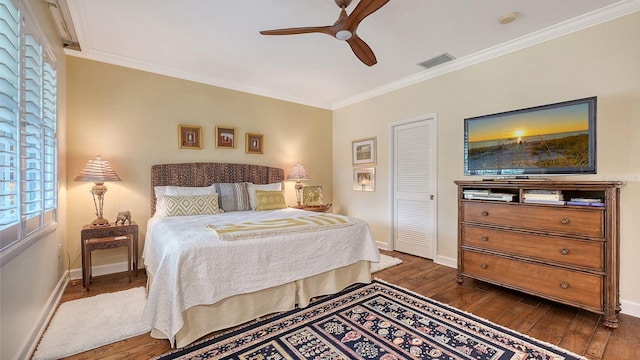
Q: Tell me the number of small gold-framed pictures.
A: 3